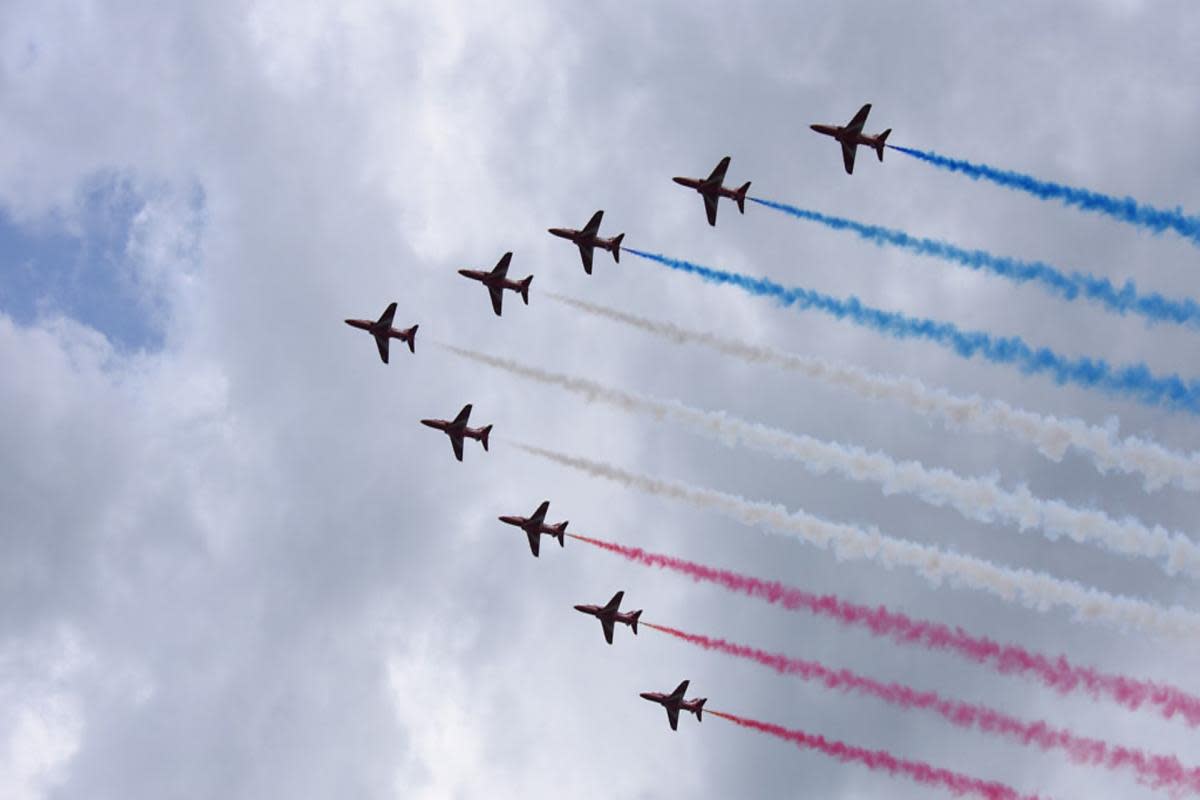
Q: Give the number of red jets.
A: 9